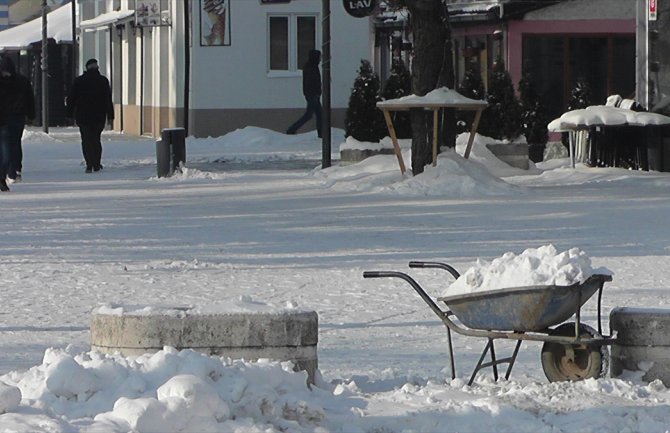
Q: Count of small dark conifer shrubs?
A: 6